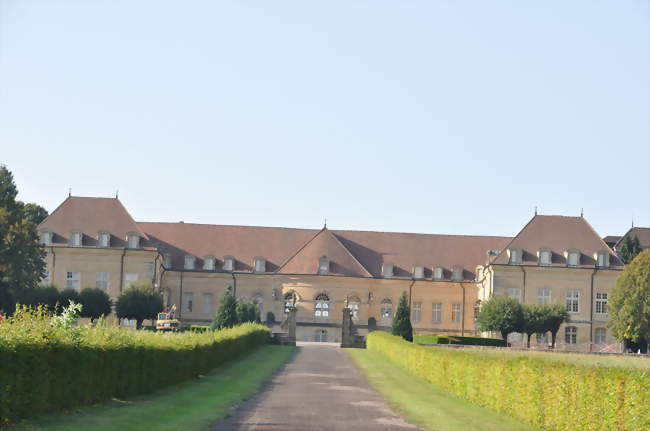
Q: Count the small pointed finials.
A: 6